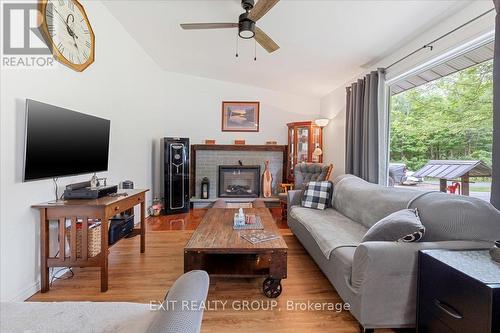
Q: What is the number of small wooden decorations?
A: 3